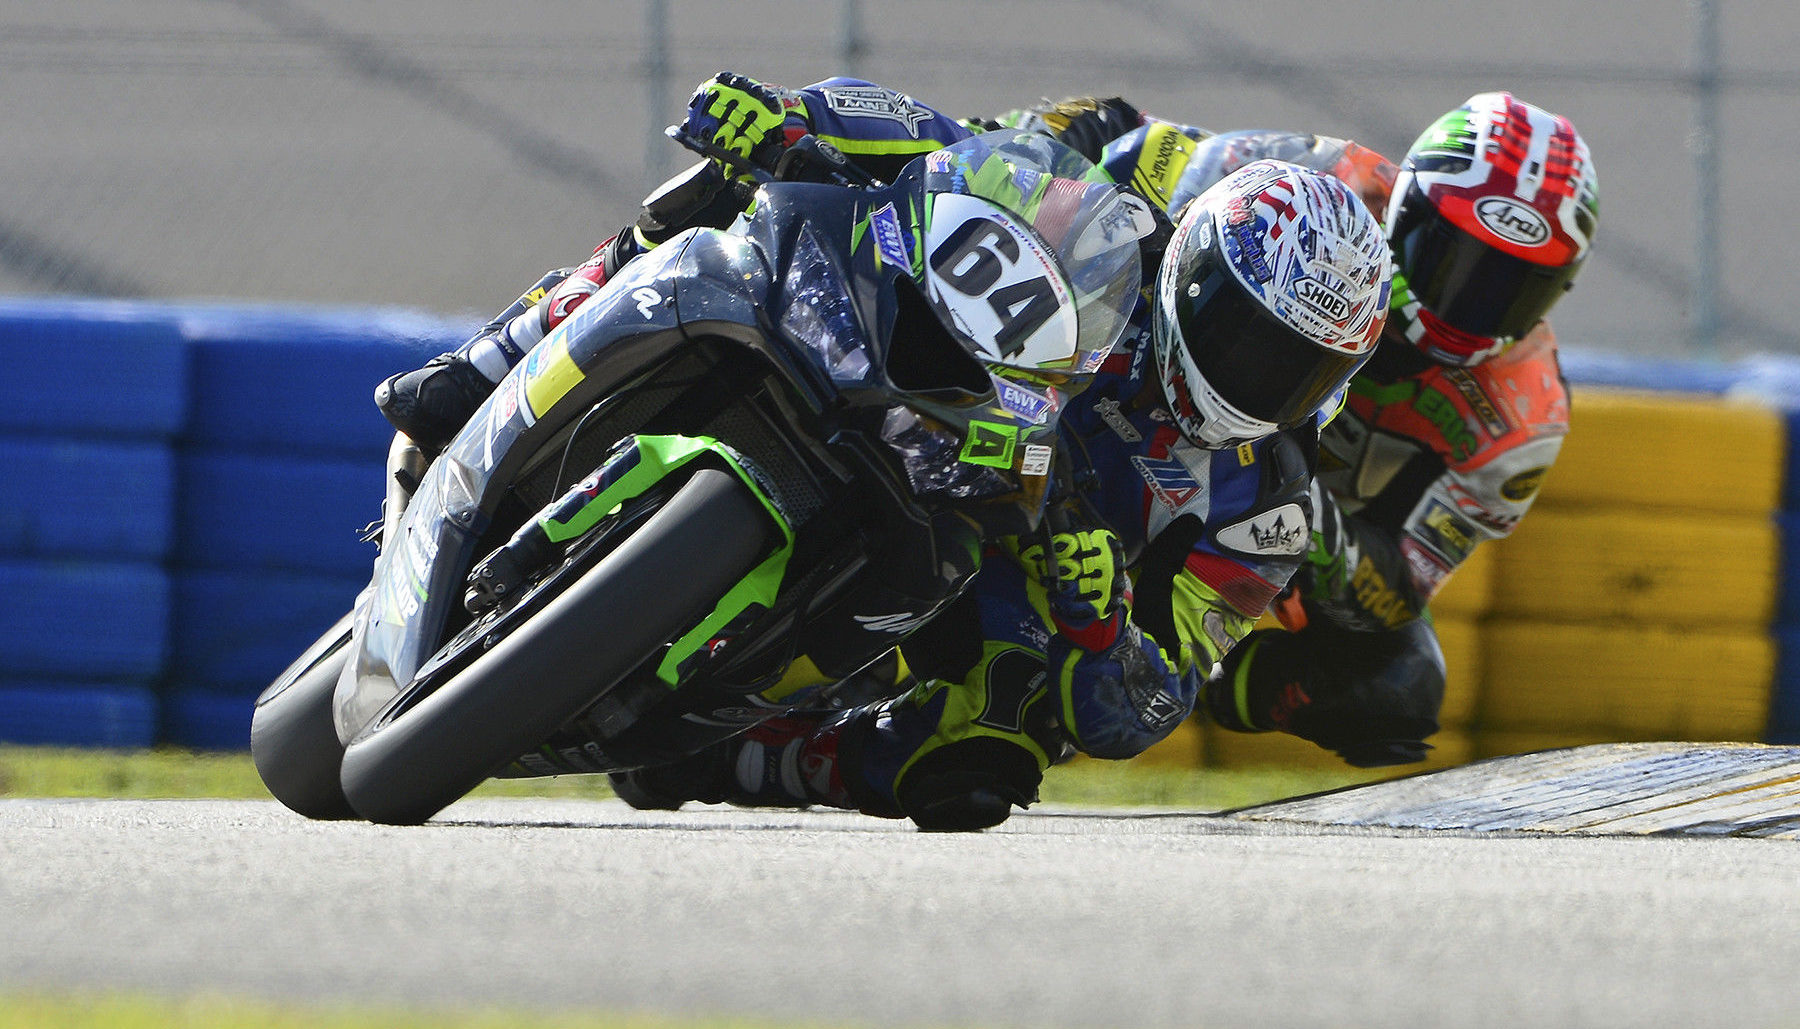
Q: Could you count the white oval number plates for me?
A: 1